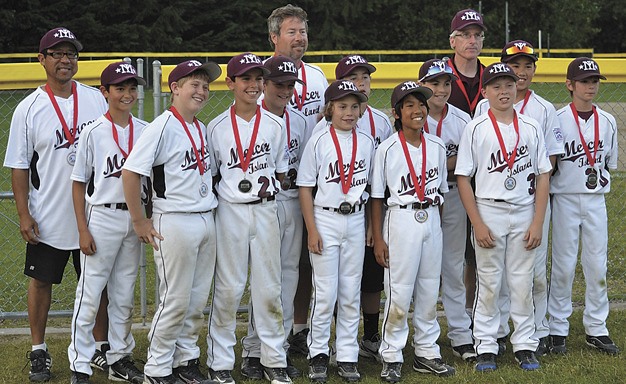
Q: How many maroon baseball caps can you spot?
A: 13